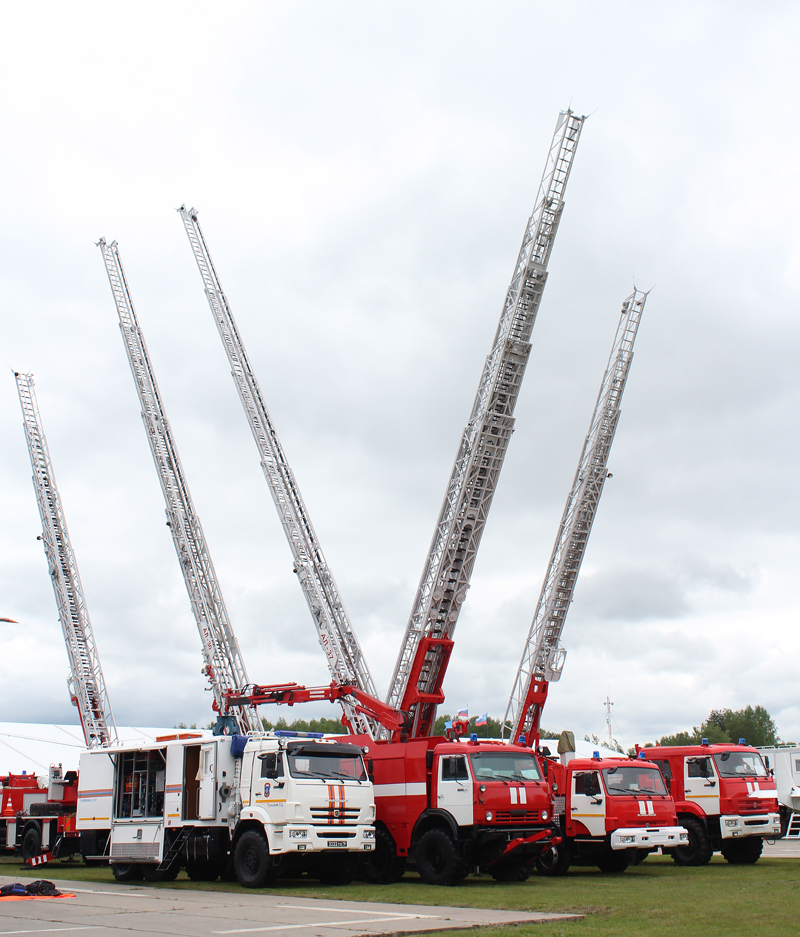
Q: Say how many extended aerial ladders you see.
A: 5